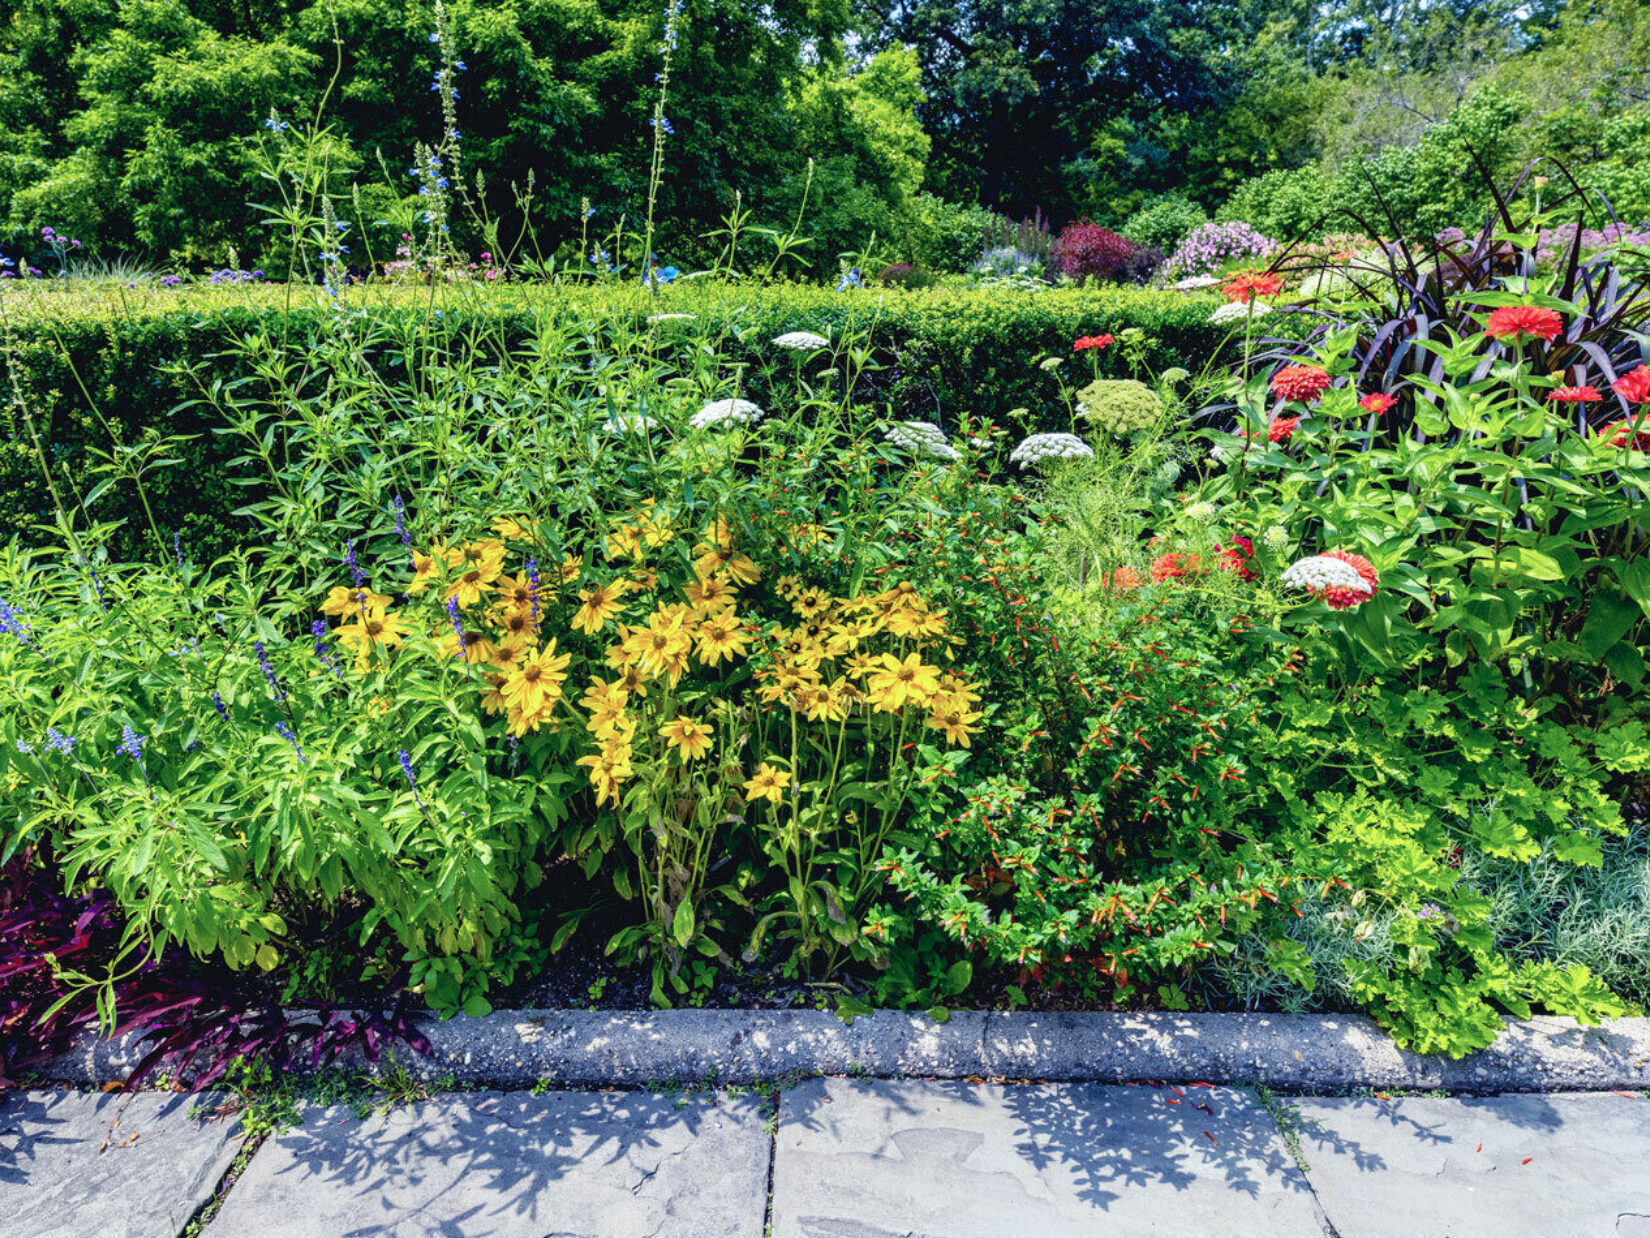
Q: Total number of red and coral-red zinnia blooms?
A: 13